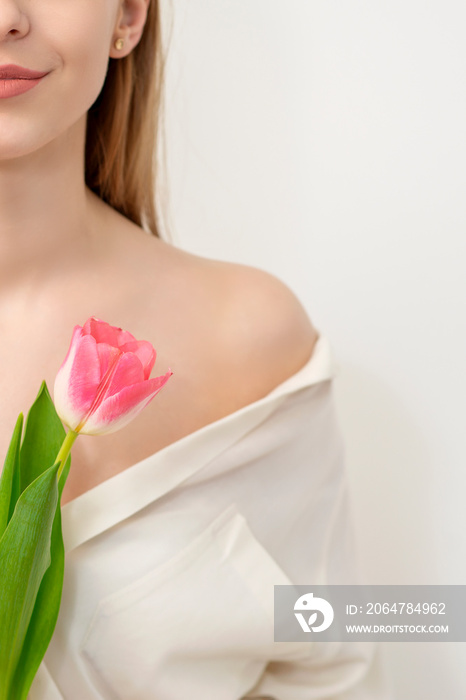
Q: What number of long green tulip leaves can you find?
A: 3